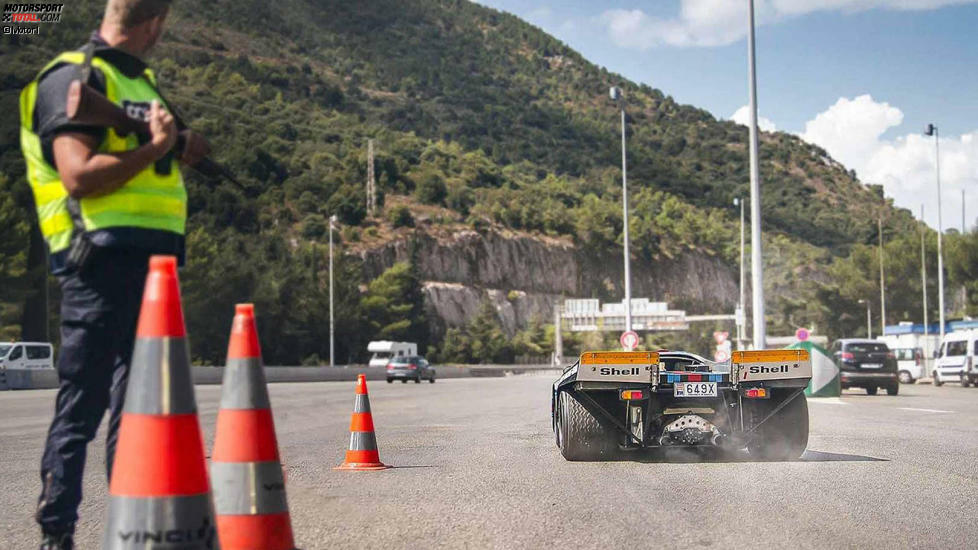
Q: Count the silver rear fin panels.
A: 2